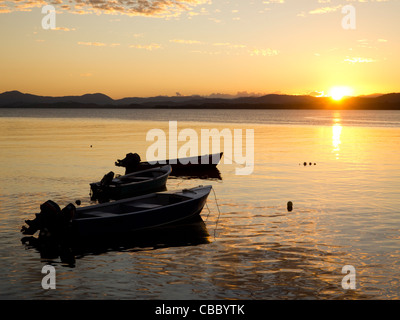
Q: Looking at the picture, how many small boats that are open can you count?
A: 3